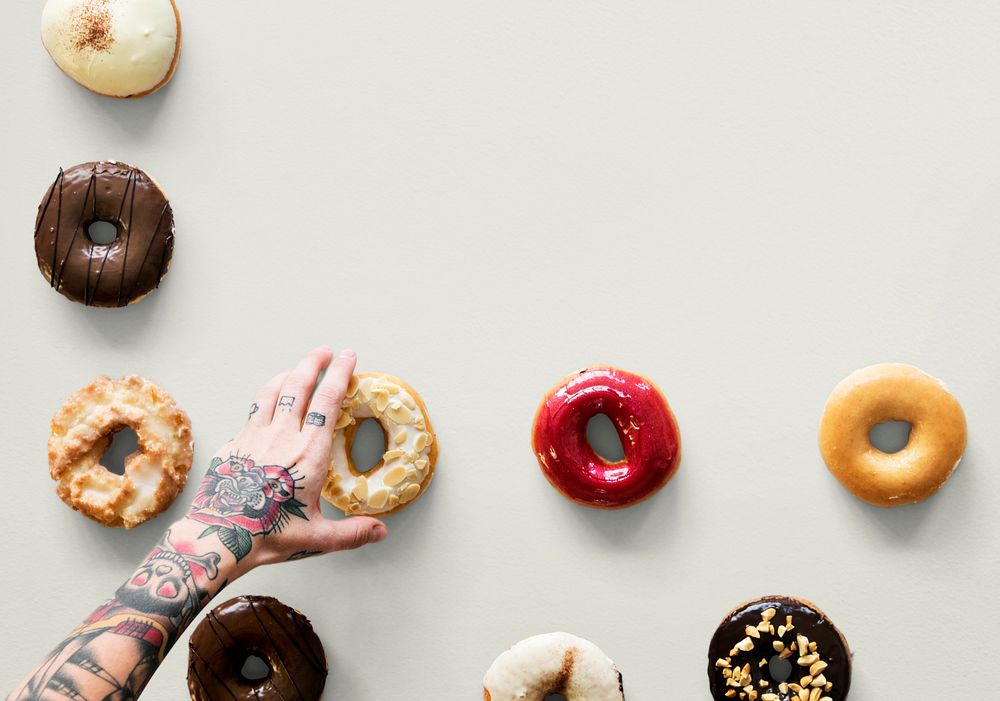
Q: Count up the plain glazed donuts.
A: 1